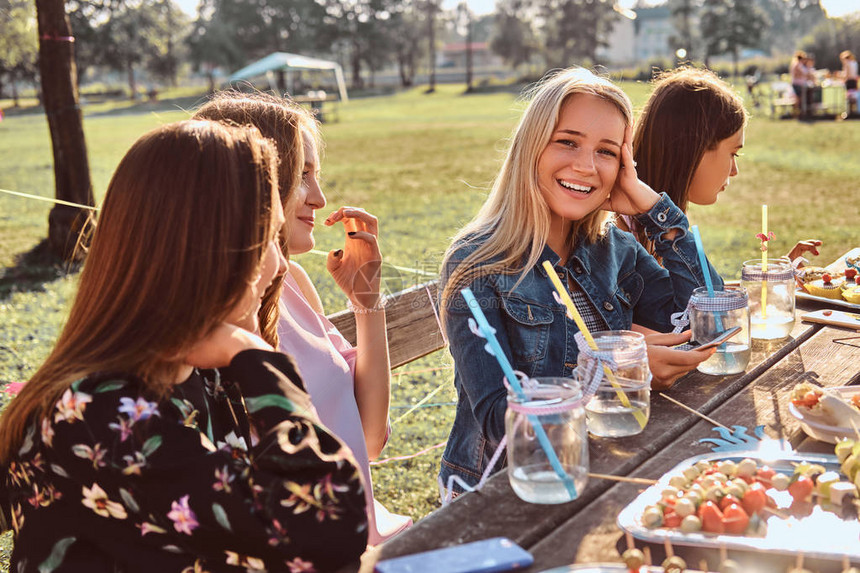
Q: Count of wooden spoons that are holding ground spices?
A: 0